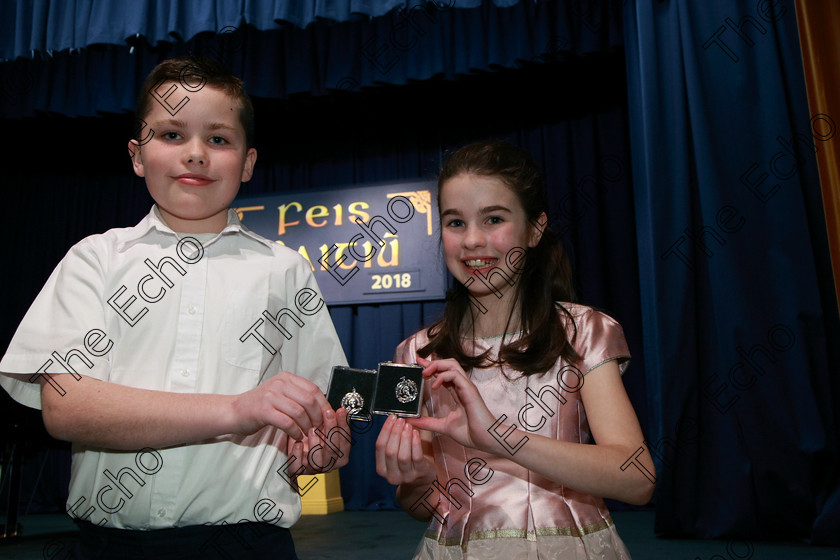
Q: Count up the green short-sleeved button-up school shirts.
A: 0